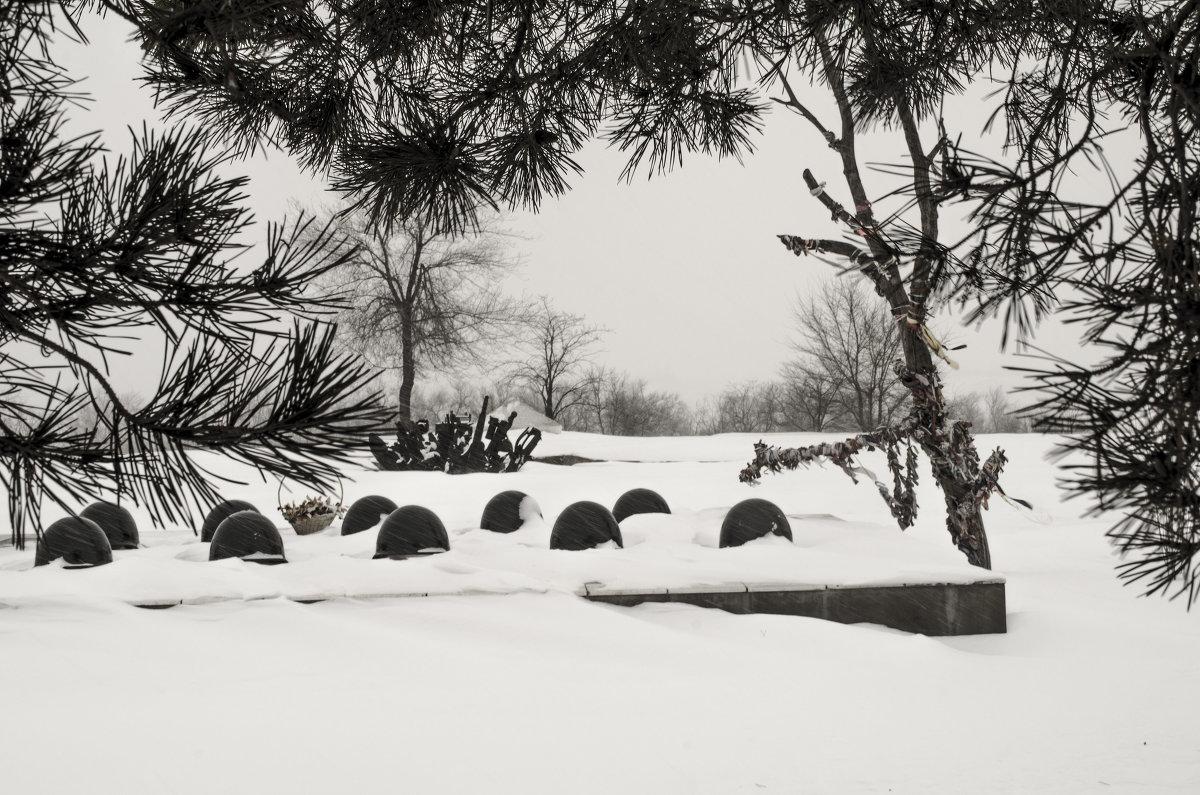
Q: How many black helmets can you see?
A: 10